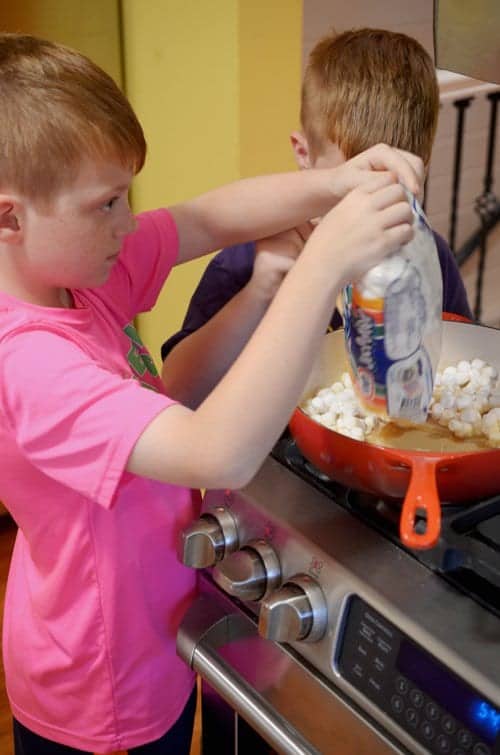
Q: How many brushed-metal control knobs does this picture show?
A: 3